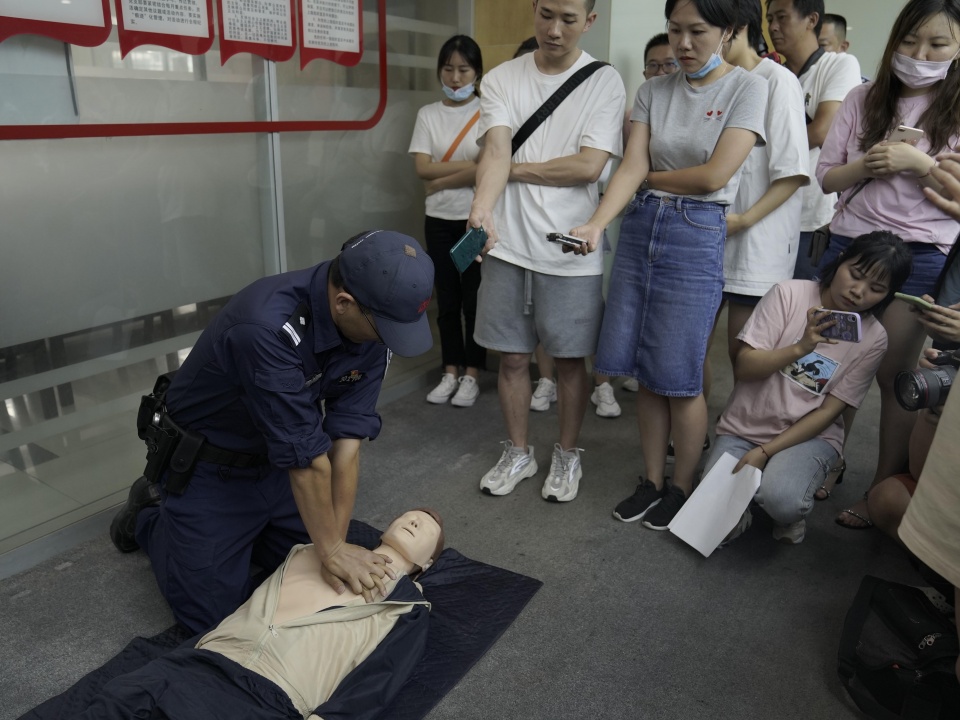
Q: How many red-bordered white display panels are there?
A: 4